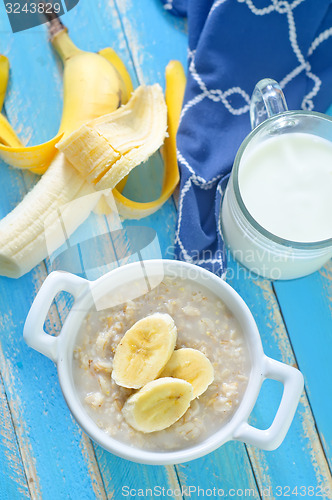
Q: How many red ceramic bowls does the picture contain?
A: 0